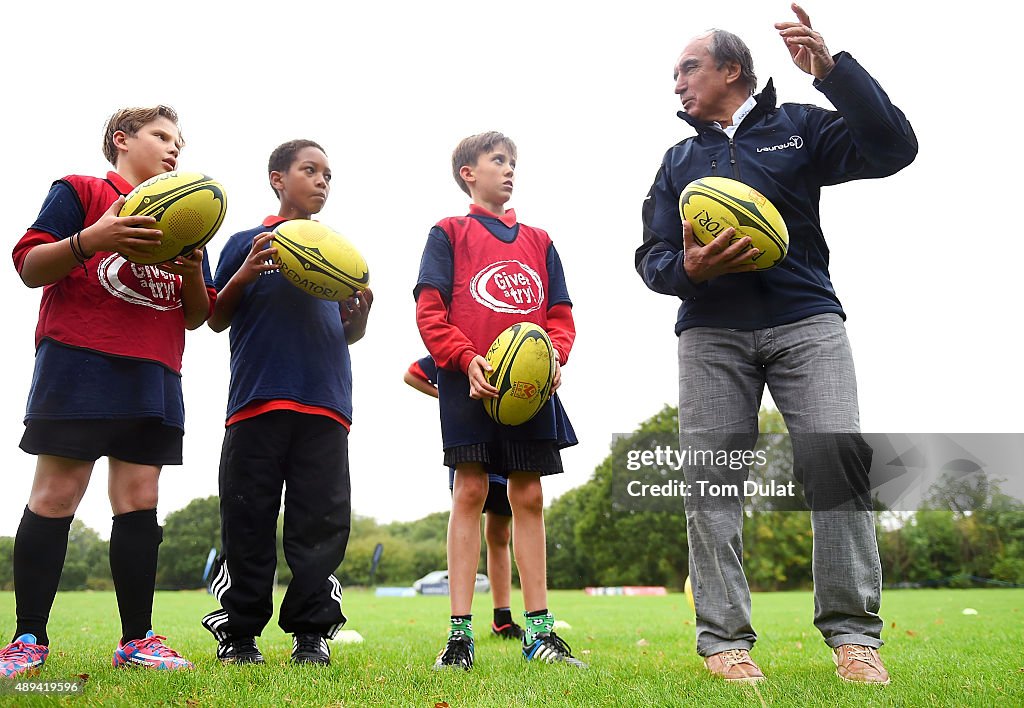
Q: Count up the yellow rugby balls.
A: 4